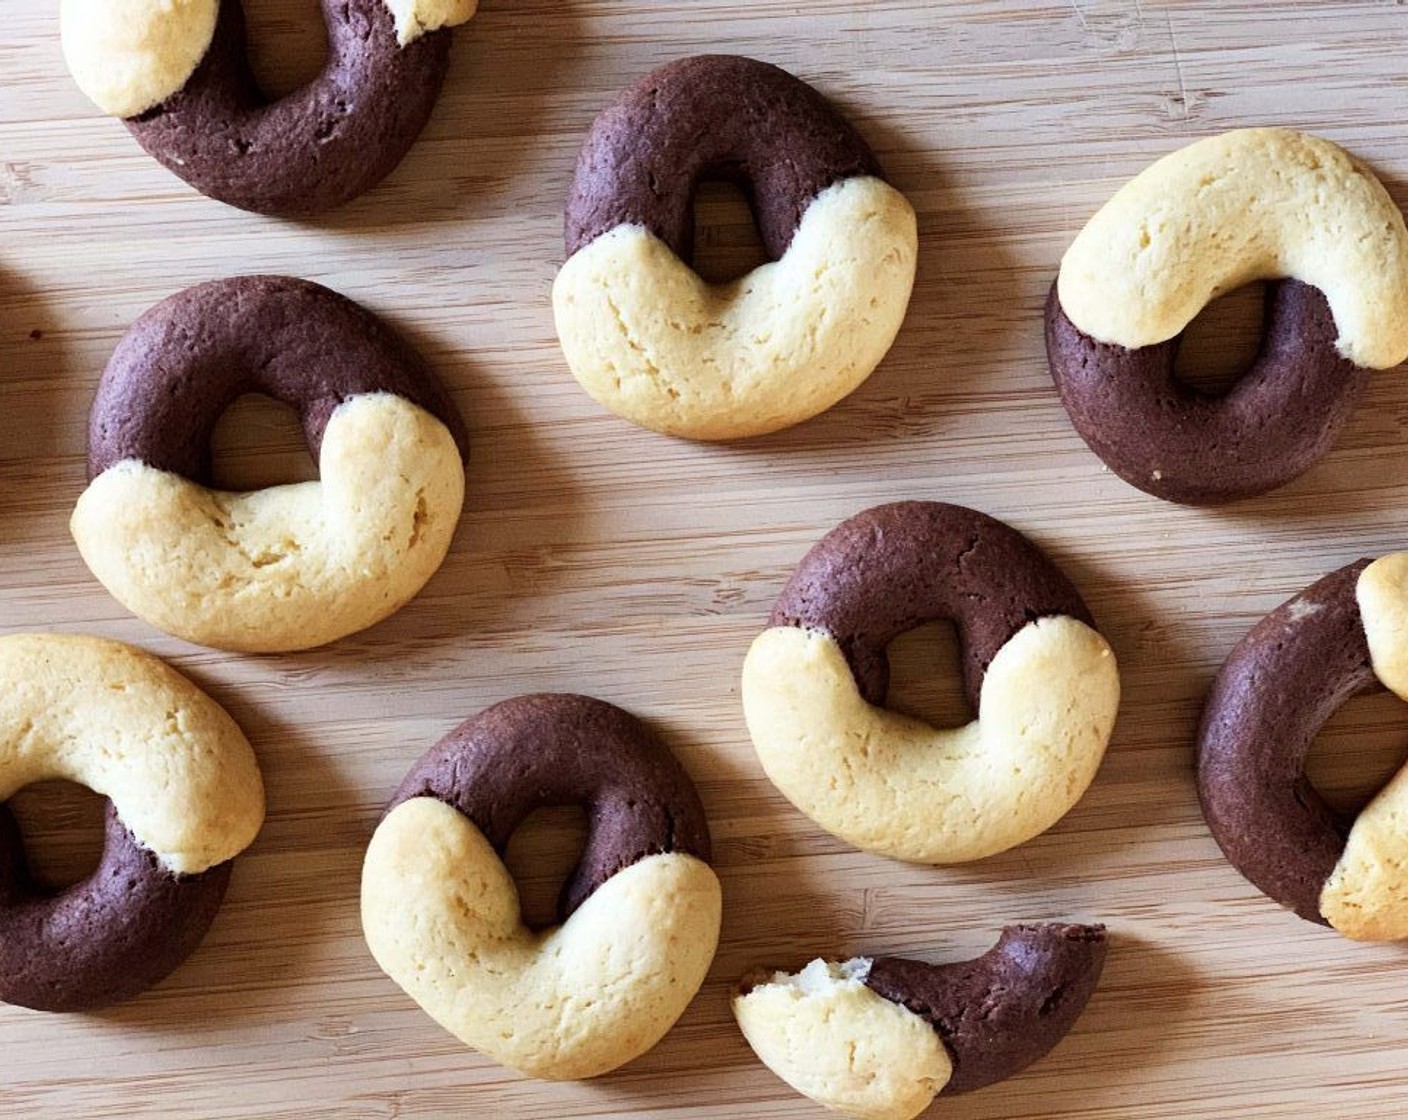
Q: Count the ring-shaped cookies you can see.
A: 8